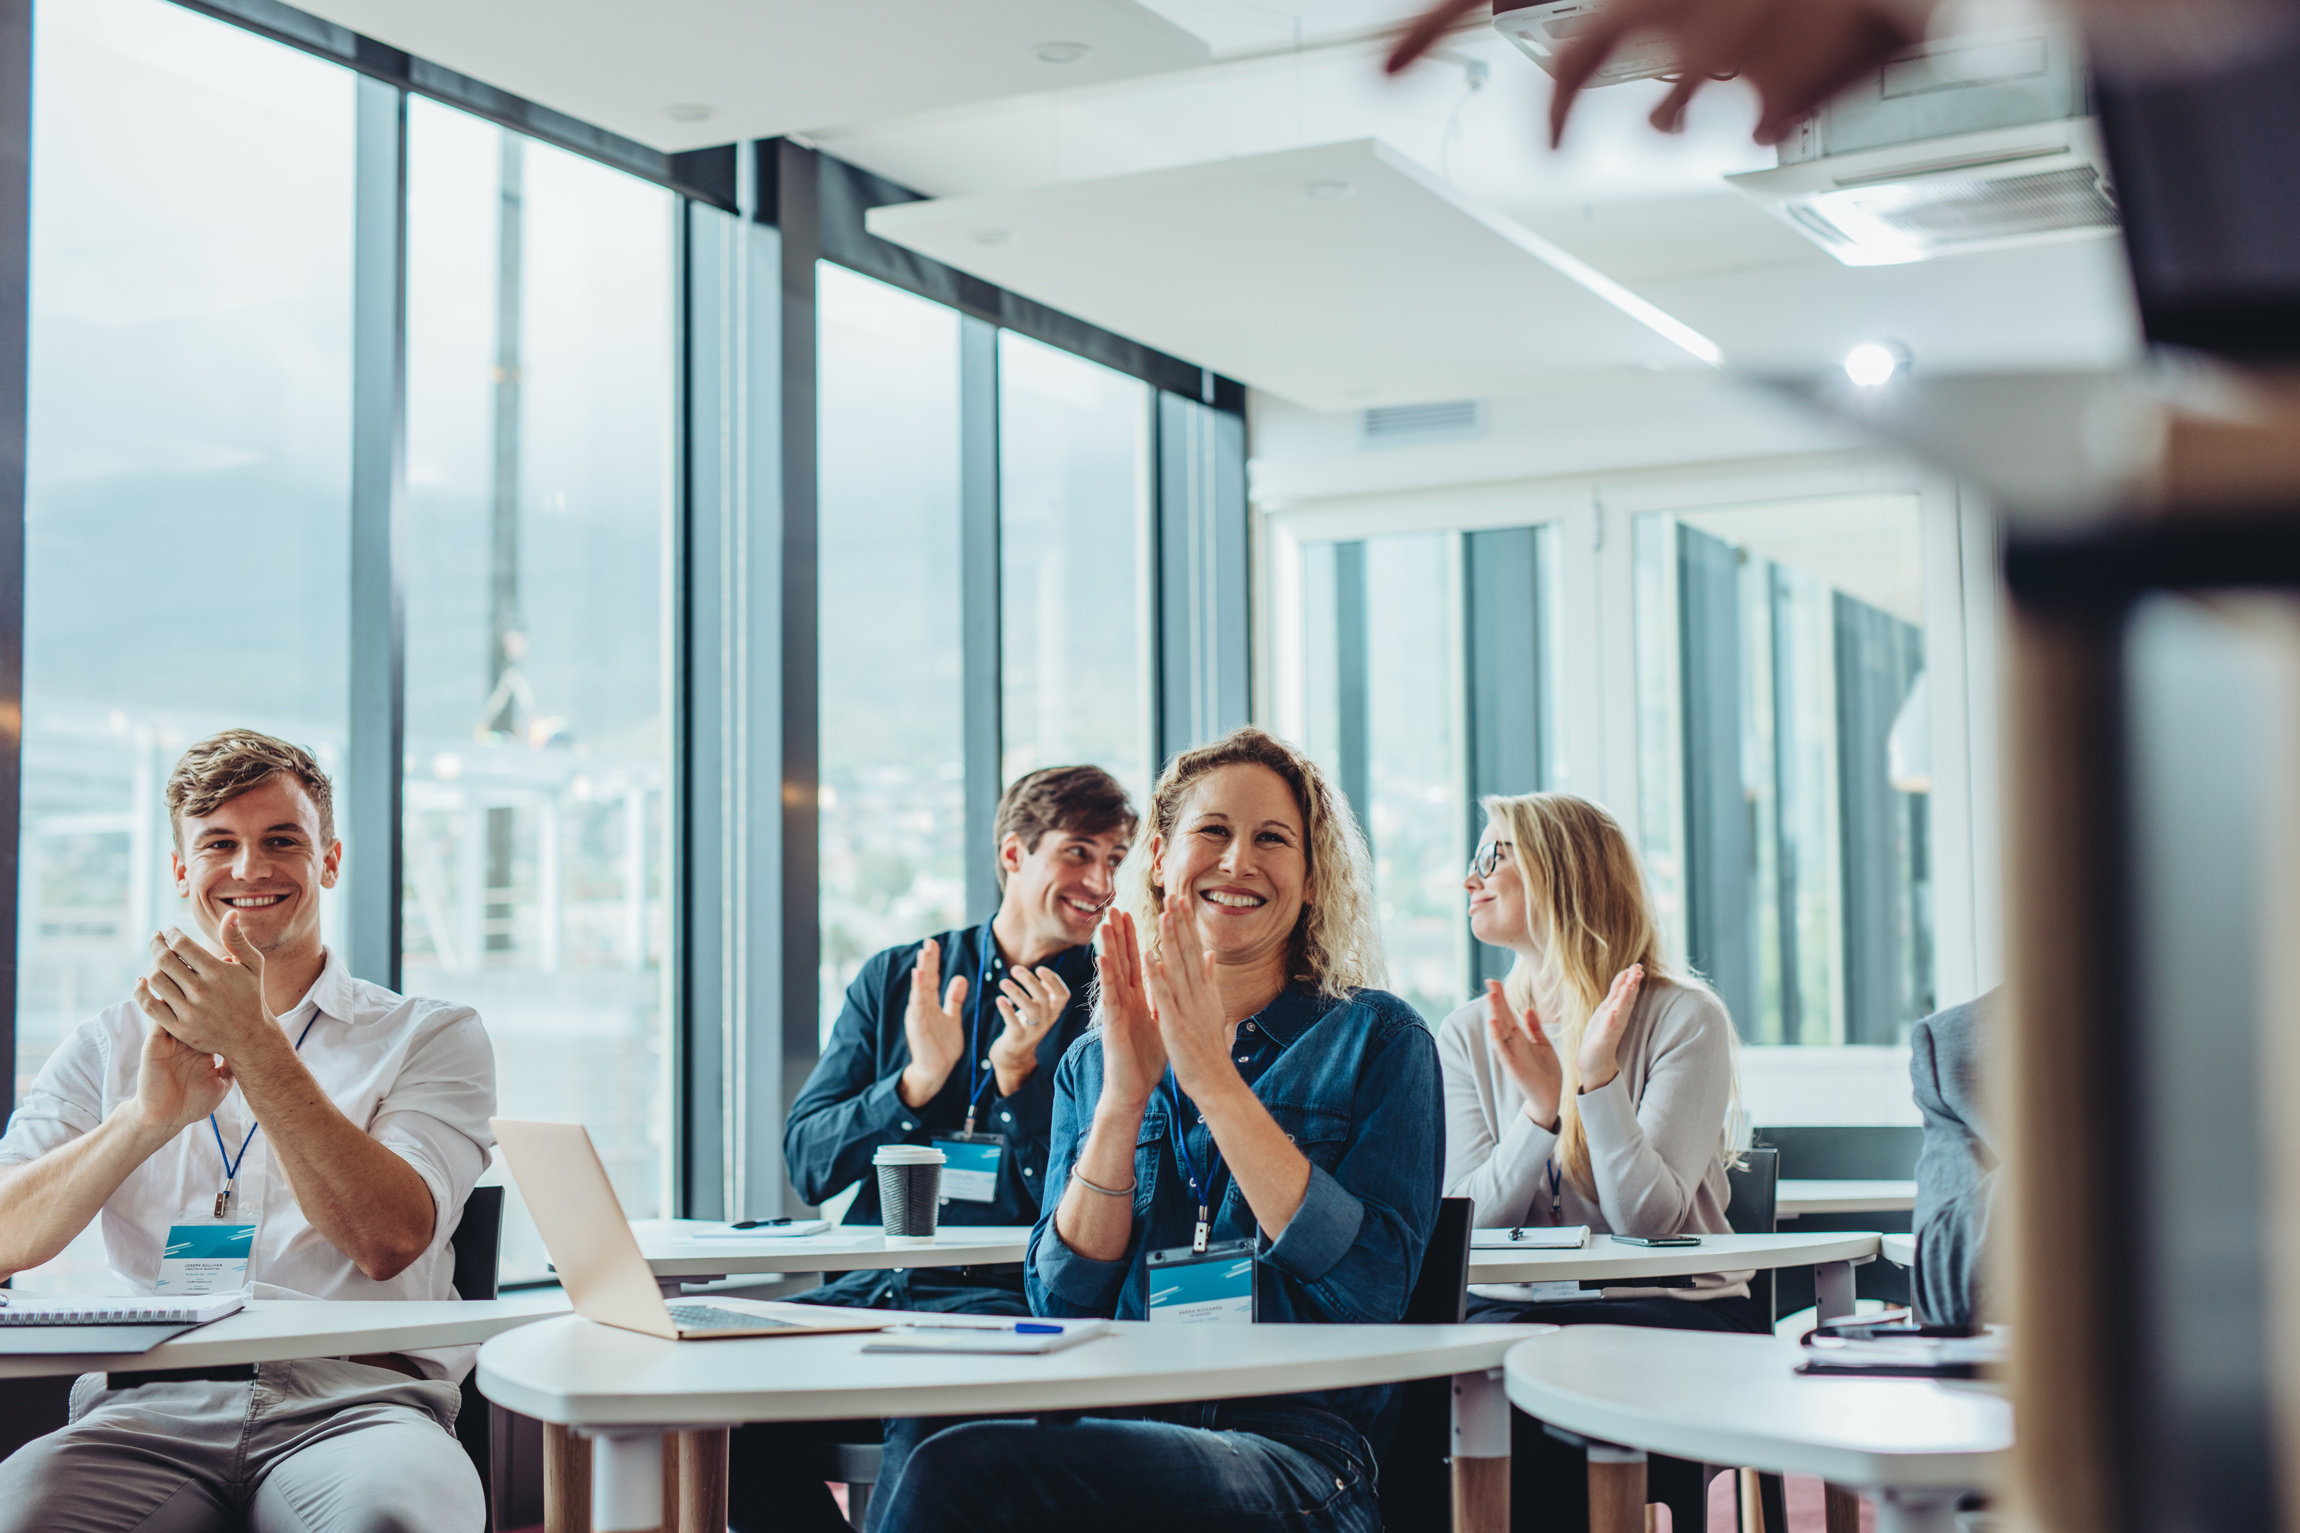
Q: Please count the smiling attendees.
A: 4